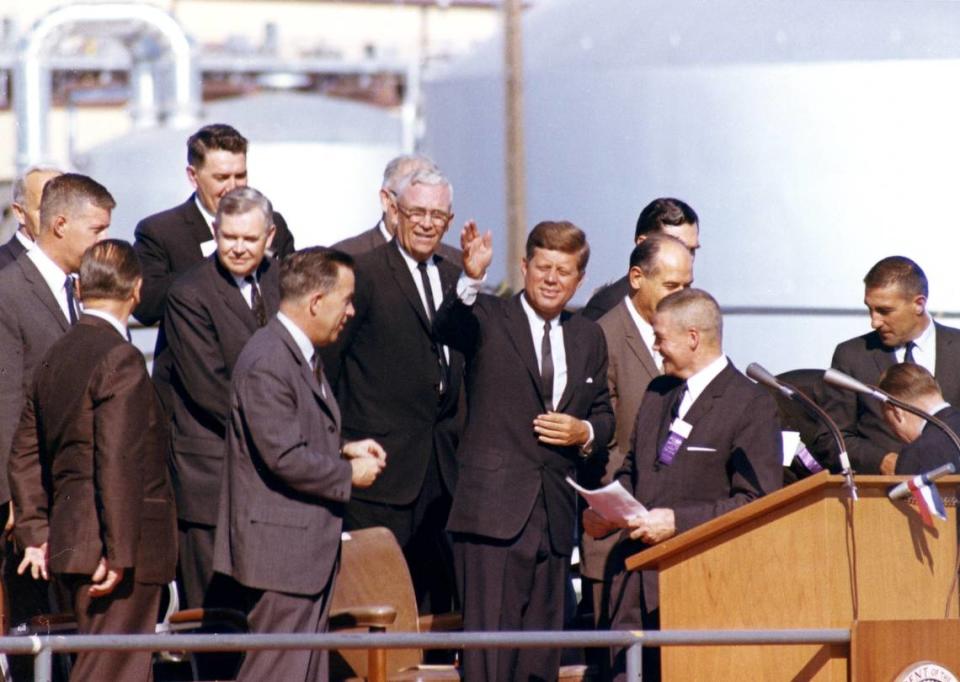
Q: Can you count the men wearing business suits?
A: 14